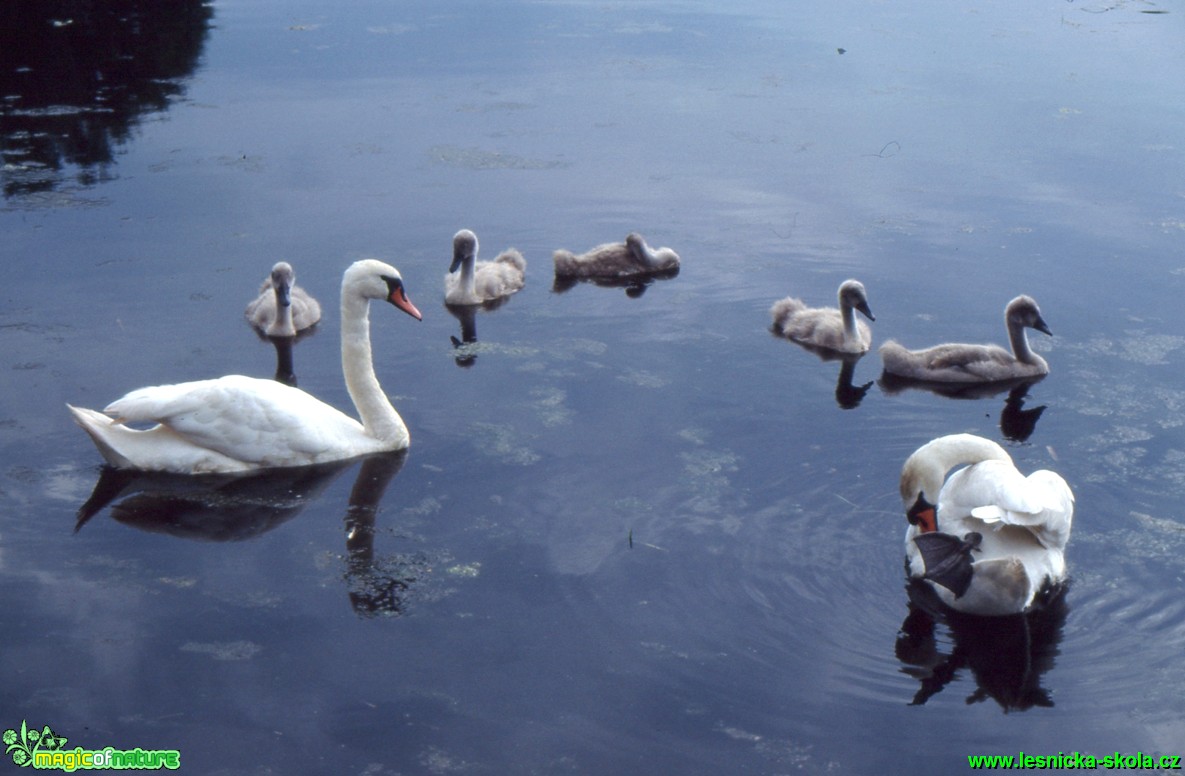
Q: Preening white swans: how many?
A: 1